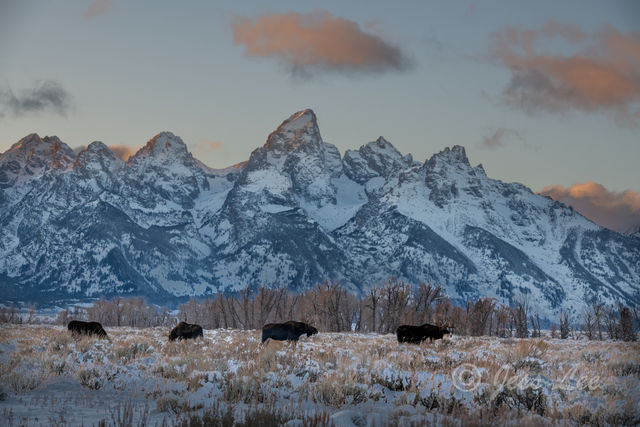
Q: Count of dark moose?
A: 4